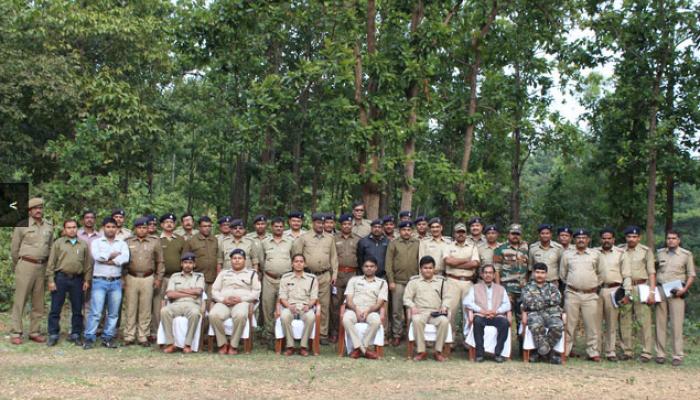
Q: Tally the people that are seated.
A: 7